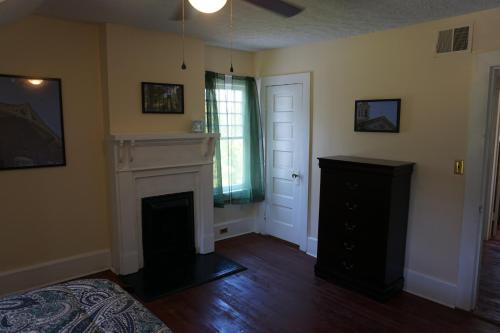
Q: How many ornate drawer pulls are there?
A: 5